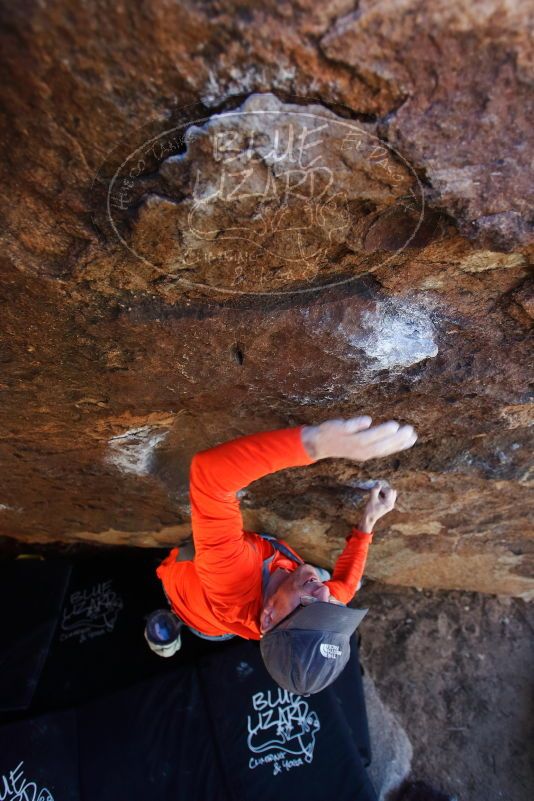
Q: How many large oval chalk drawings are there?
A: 1